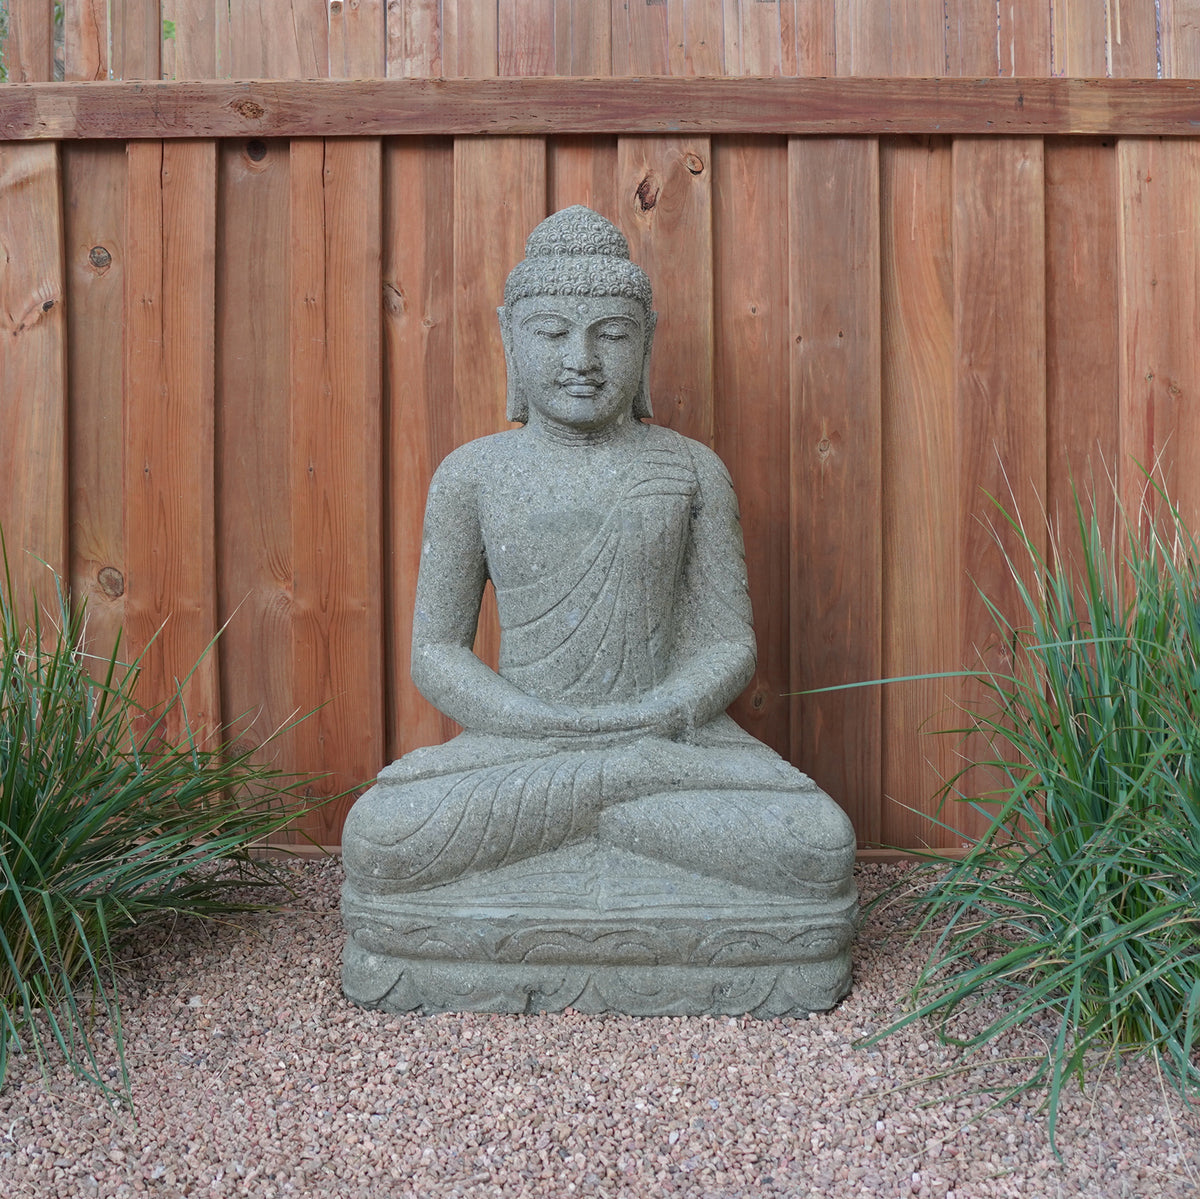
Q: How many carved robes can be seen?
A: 1